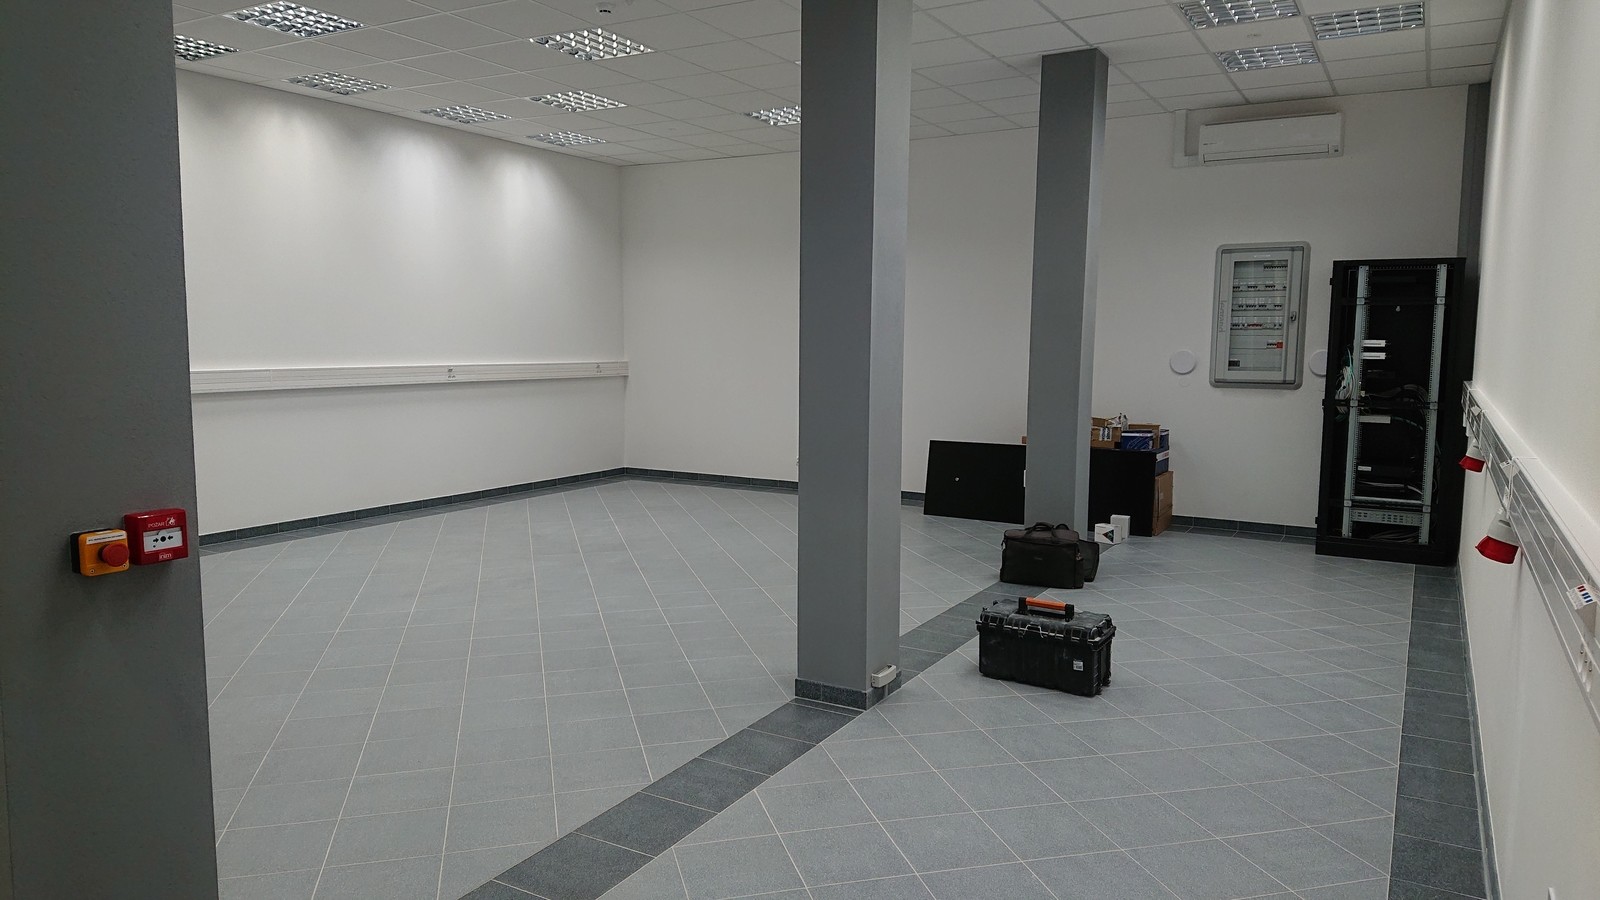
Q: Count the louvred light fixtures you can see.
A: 11